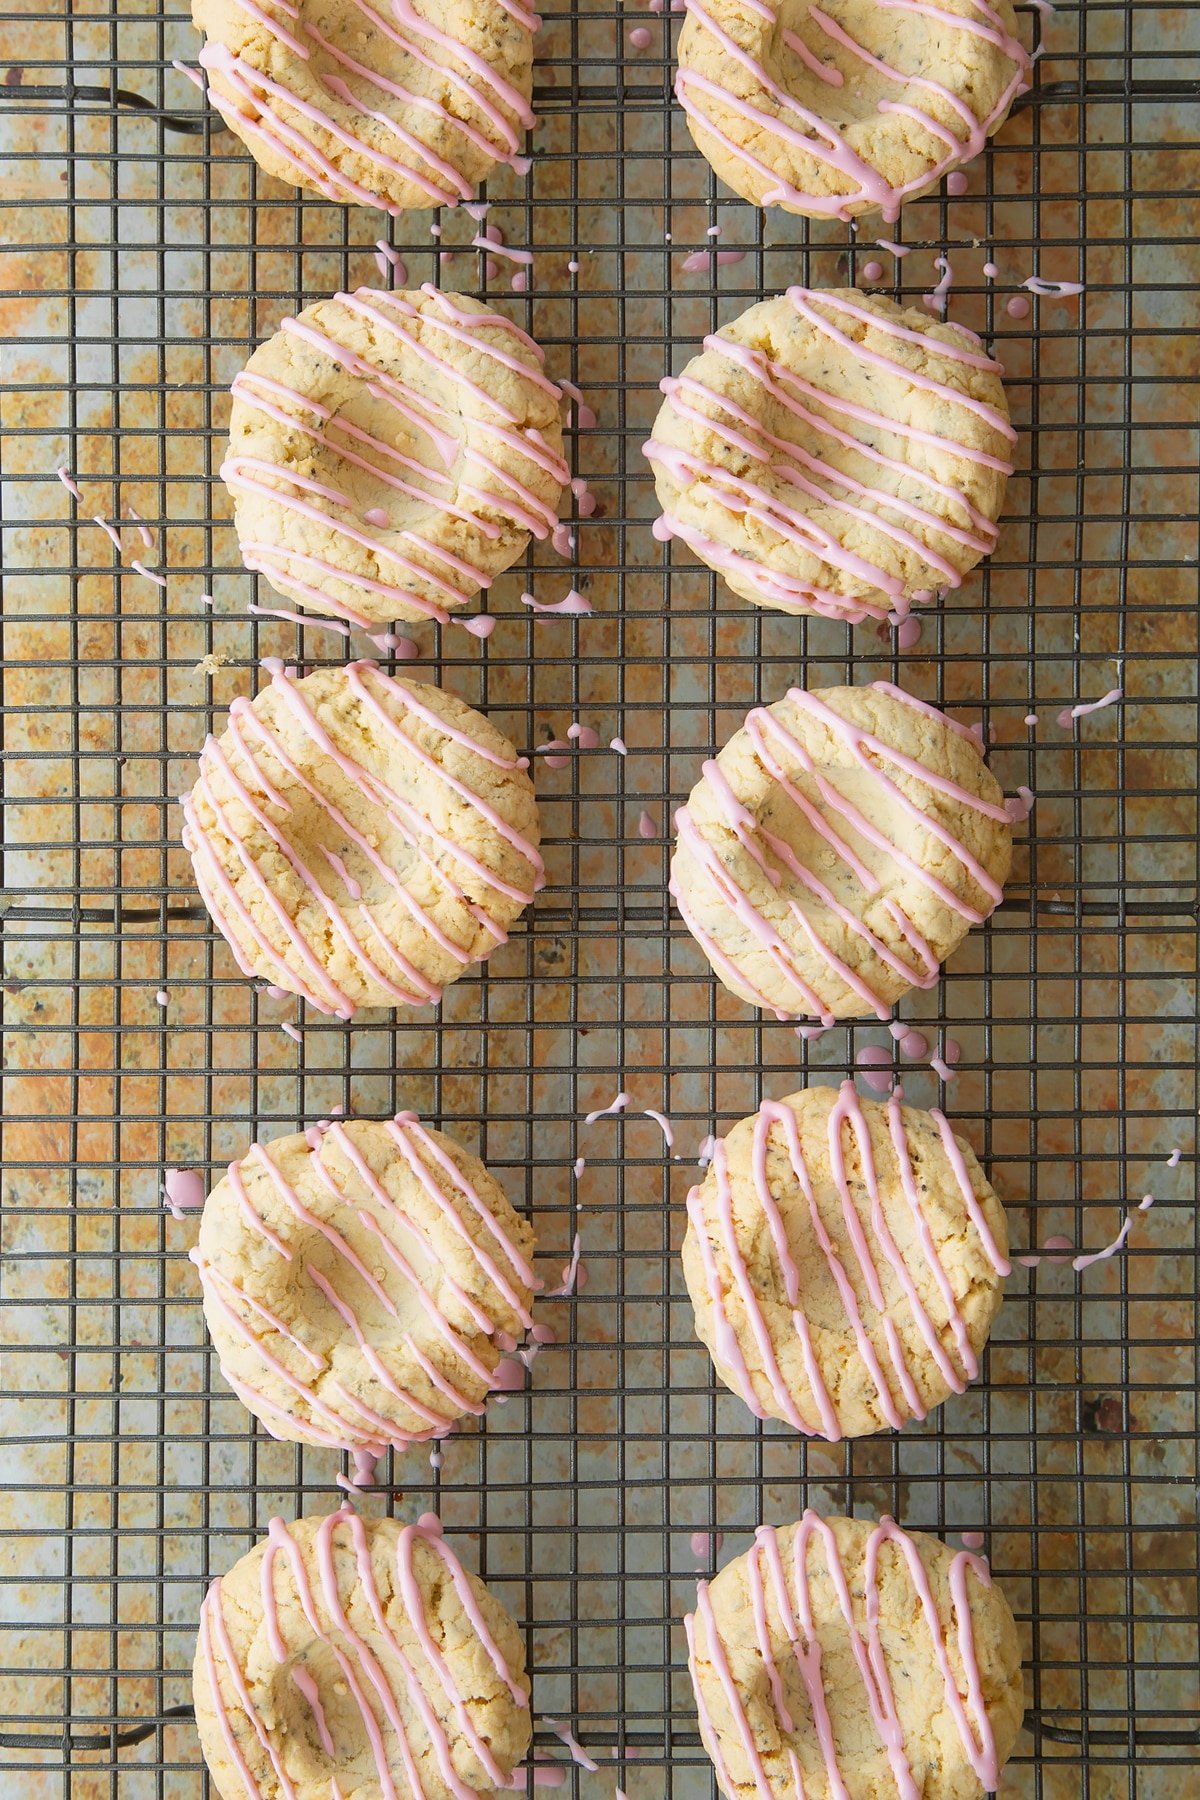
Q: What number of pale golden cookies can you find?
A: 10